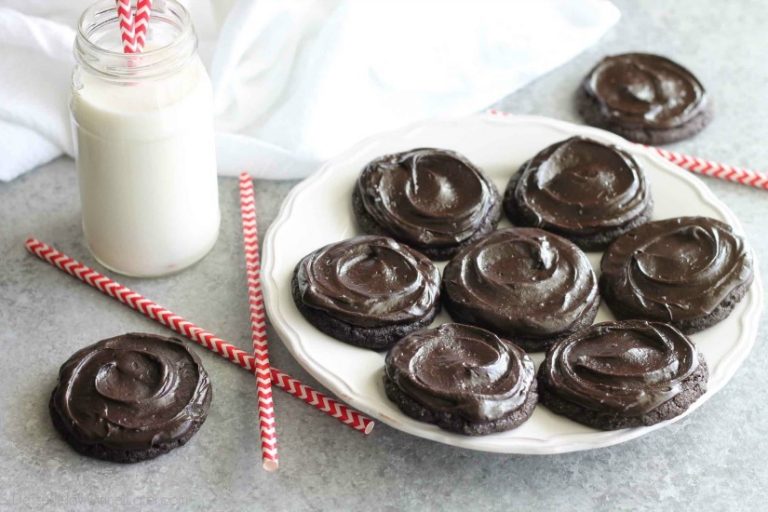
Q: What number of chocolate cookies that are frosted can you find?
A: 9